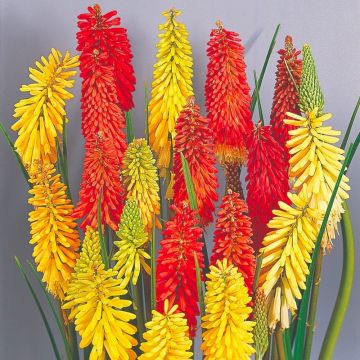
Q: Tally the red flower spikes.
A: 9